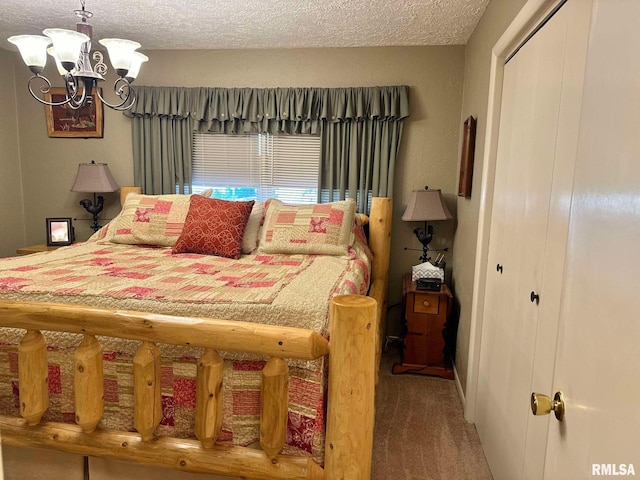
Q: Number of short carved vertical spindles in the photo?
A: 5